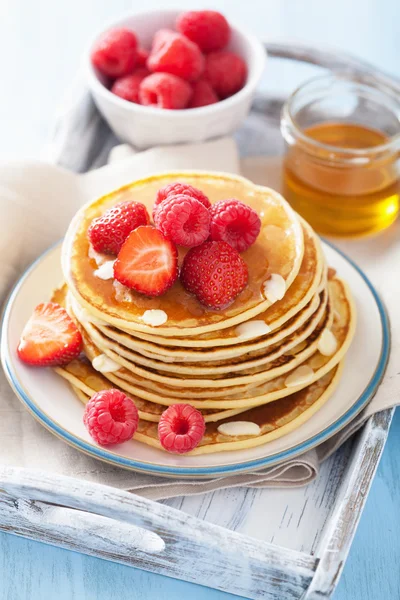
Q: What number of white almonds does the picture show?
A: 8